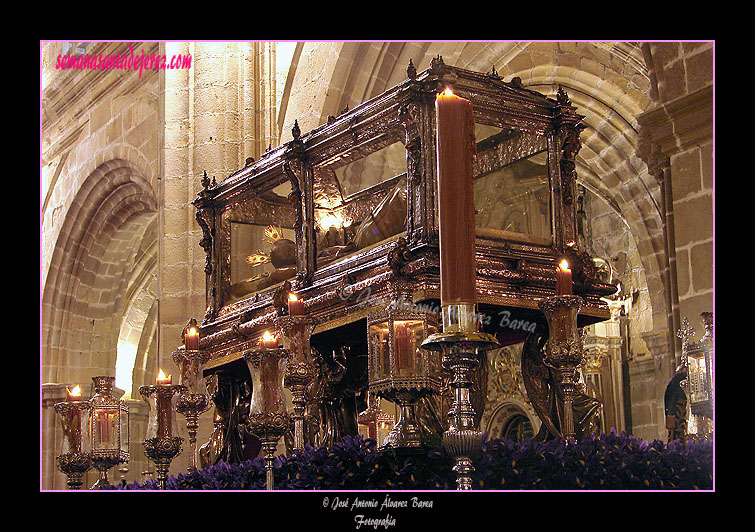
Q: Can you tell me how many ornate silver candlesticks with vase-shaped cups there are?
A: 6